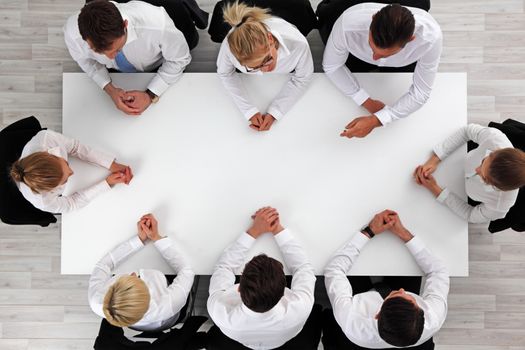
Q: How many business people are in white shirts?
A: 8